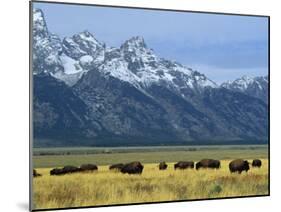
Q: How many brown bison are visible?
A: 11